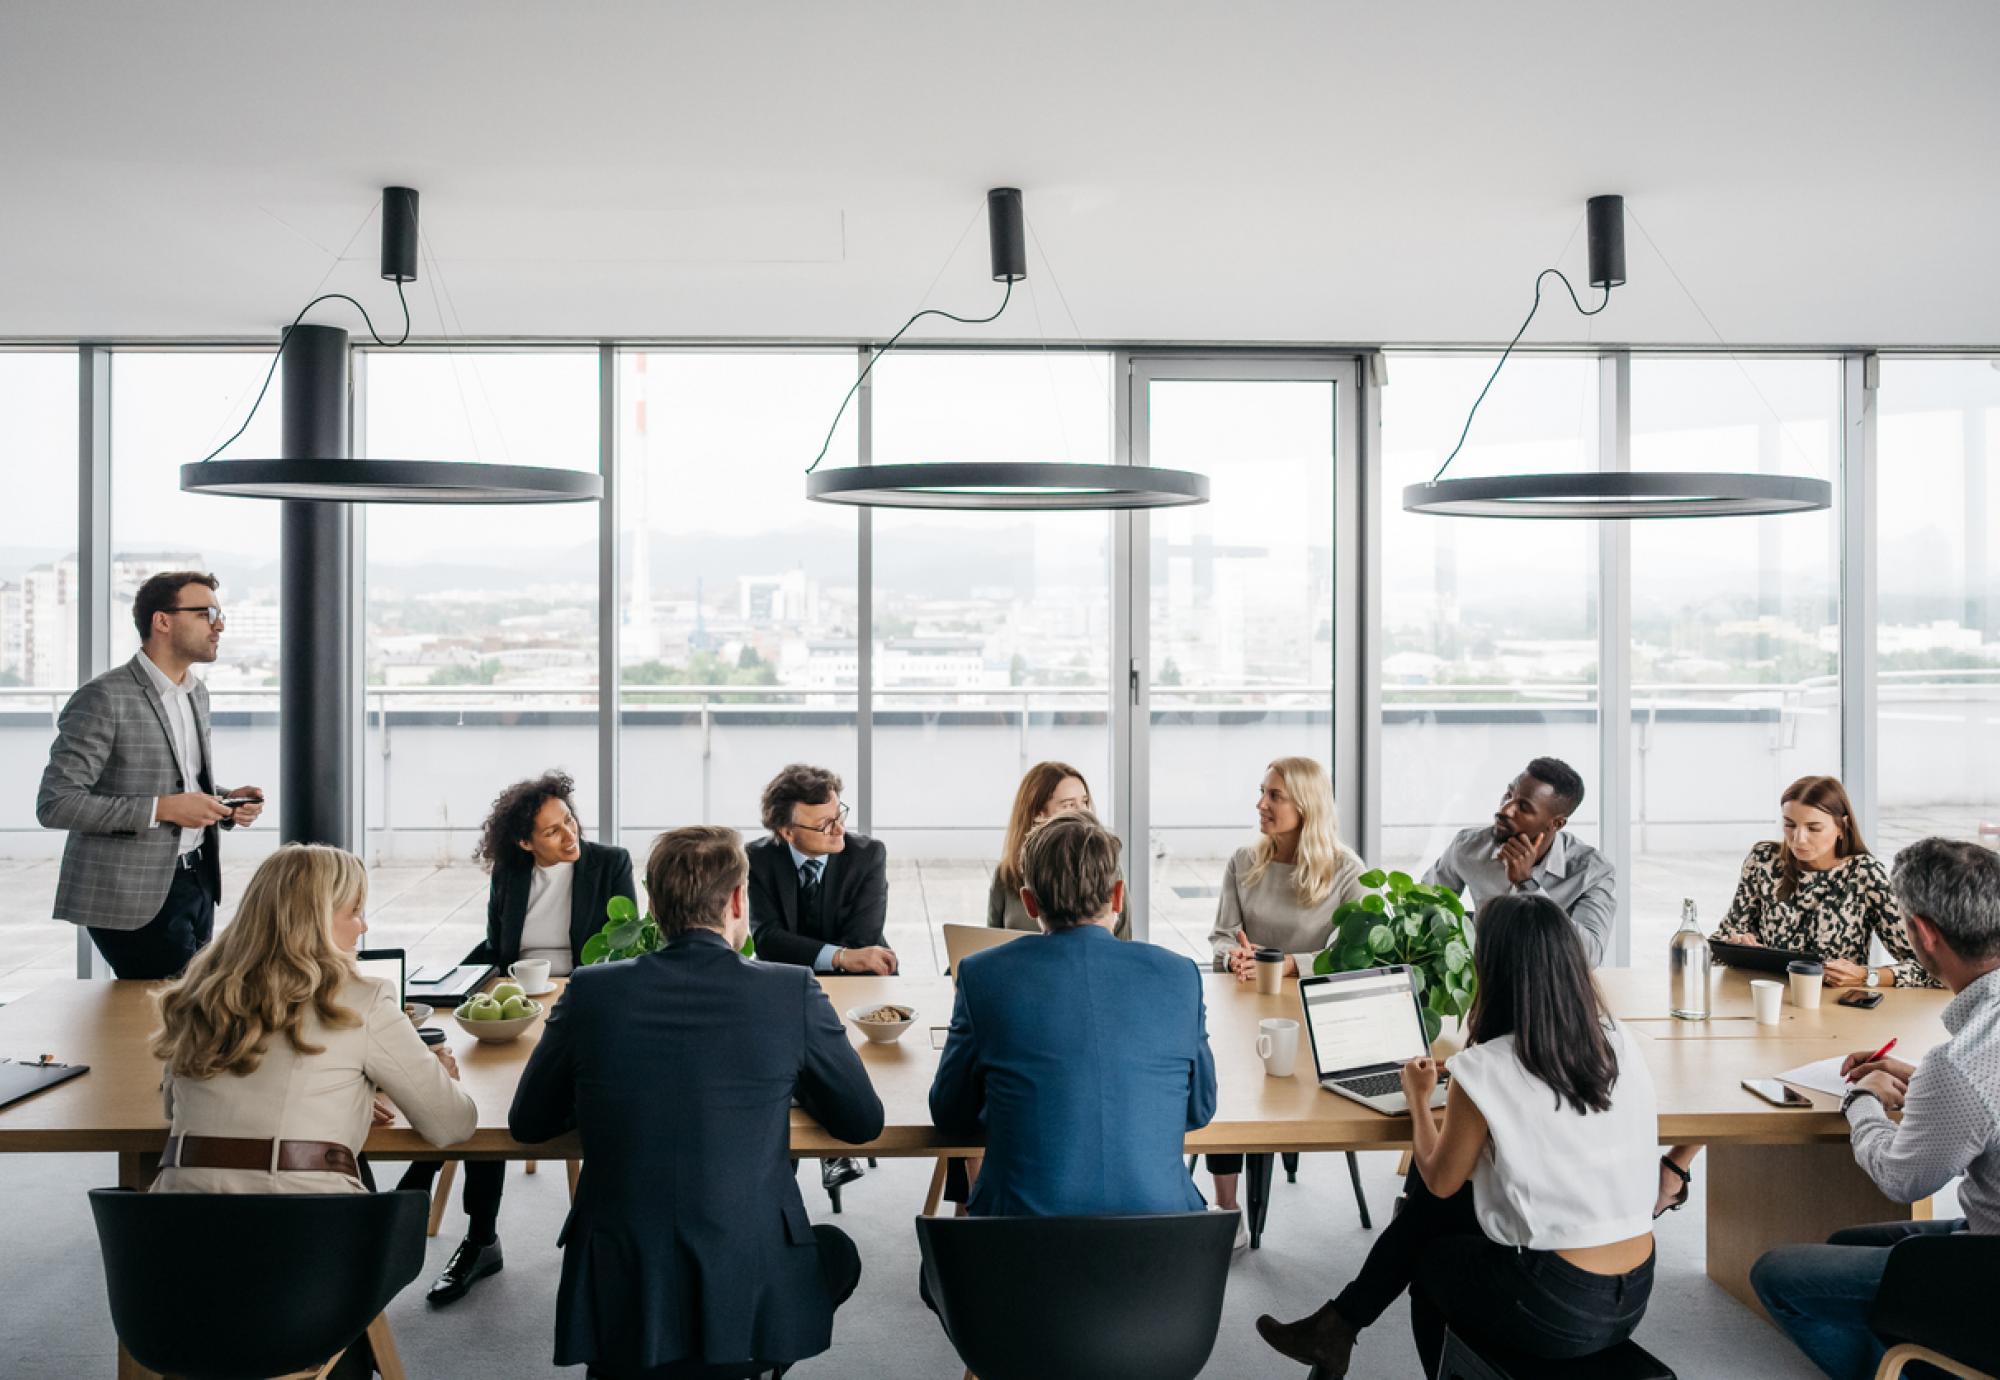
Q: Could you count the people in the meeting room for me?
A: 12